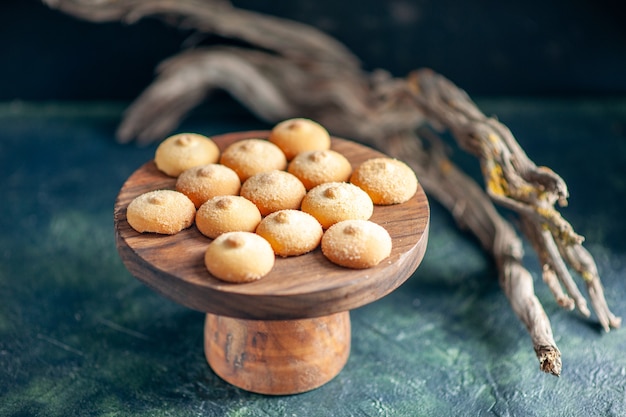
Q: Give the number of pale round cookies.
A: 13